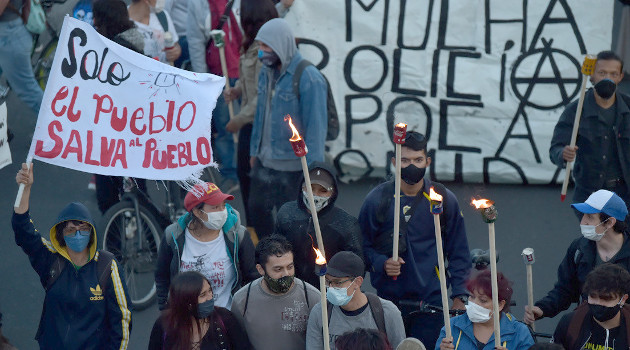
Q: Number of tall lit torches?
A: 5